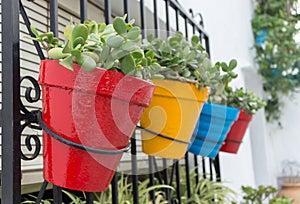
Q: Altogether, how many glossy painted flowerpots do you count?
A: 4